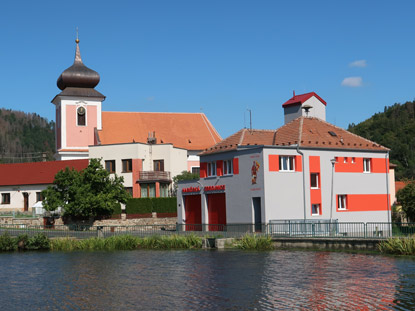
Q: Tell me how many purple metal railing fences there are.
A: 0